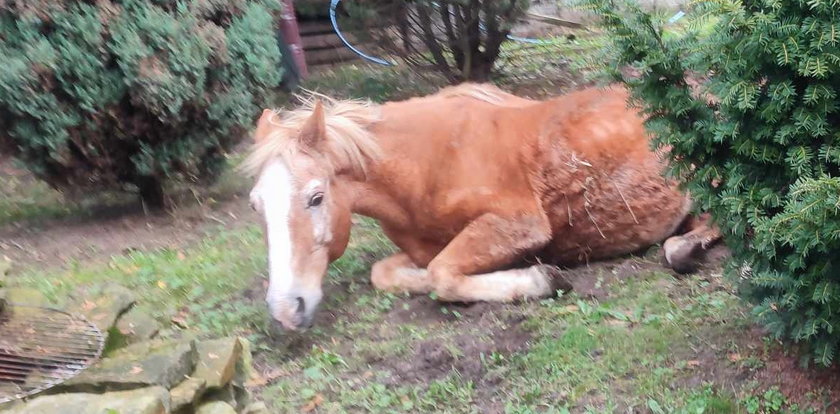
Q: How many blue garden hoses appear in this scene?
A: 1